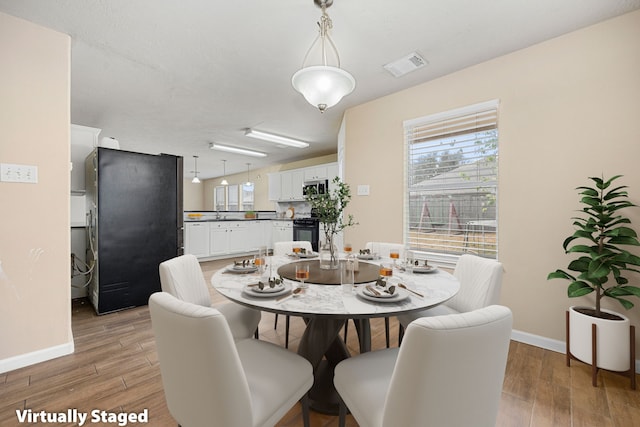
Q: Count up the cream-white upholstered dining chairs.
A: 6